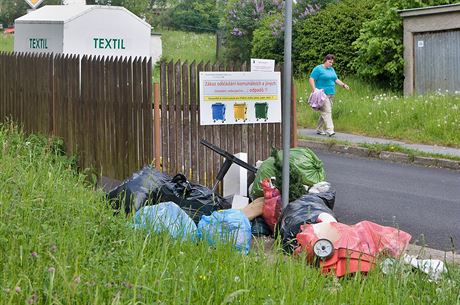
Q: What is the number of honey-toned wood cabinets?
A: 0